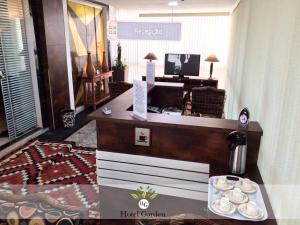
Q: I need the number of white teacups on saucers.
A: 5